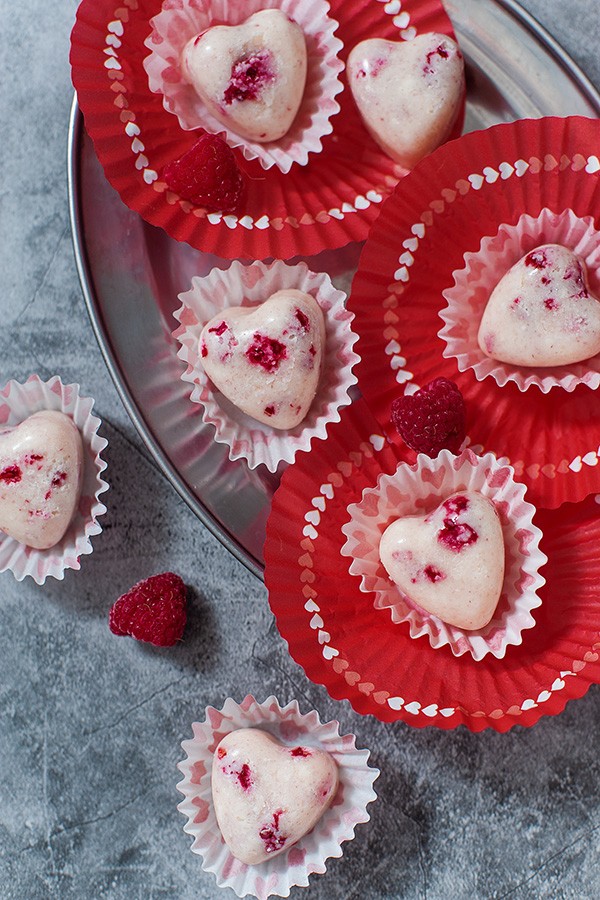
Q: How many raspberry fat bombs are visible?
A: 7